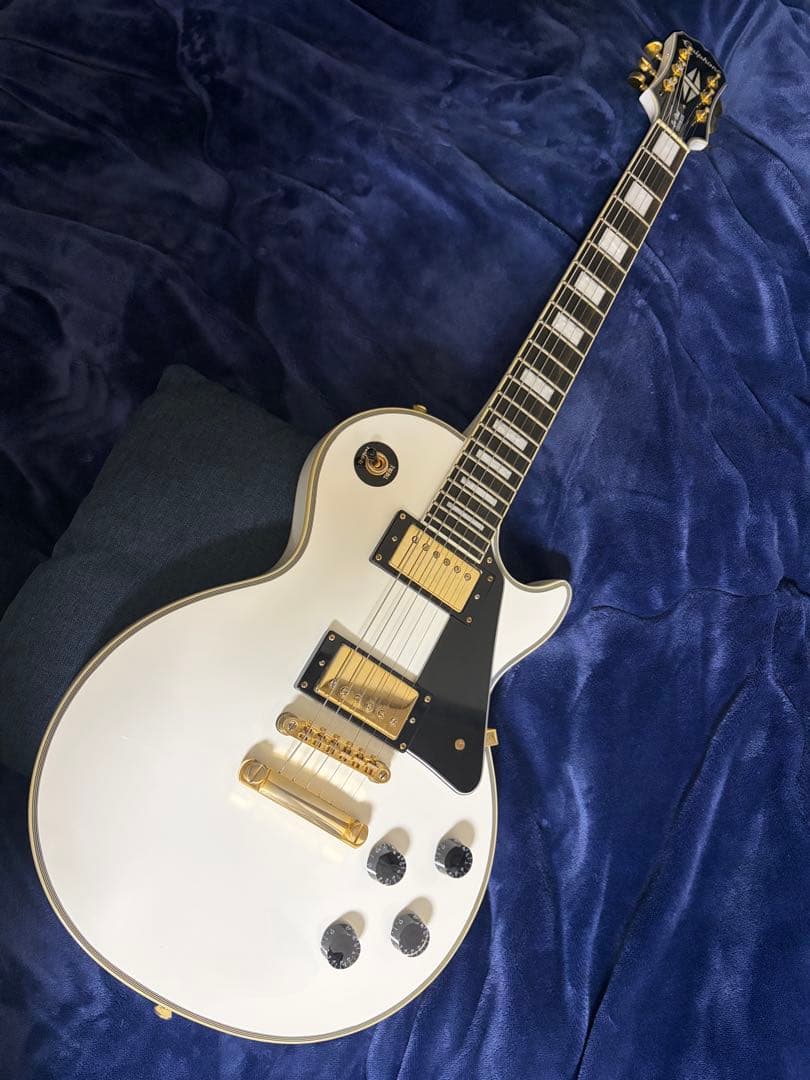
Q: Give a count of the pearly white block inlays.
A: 10